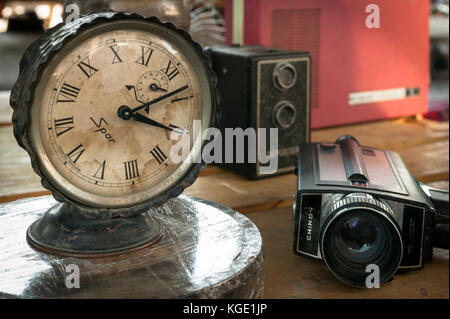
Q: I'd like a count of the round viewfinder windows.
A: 2